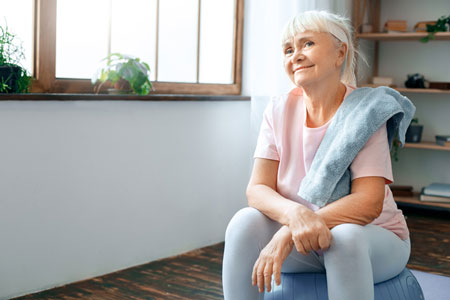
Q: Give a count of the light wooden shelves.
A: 4